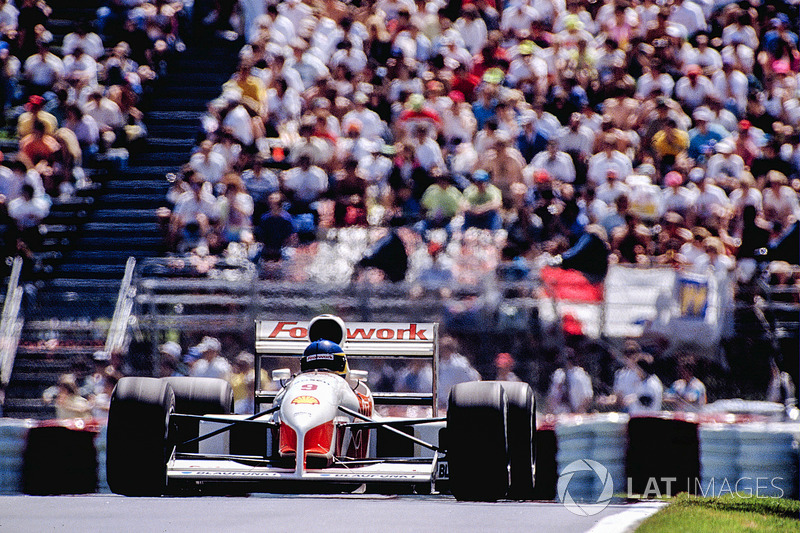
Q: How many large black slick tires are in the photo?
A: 4